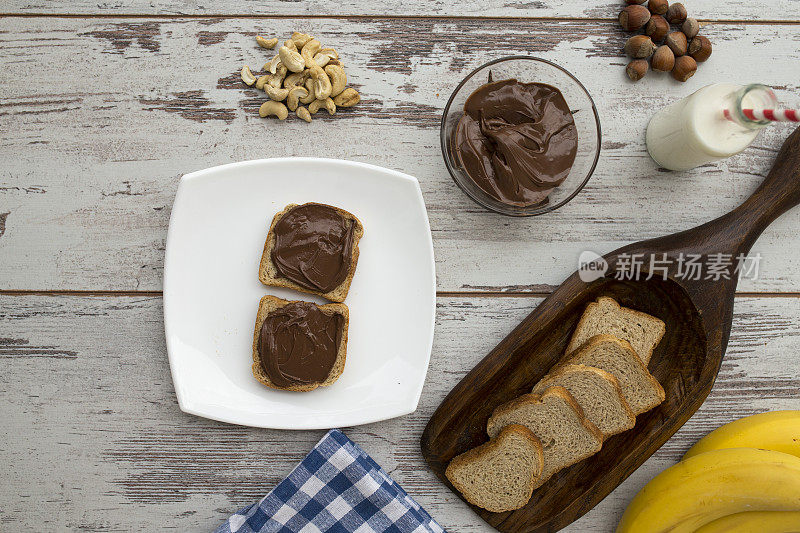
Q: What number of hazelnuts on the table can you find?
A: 12